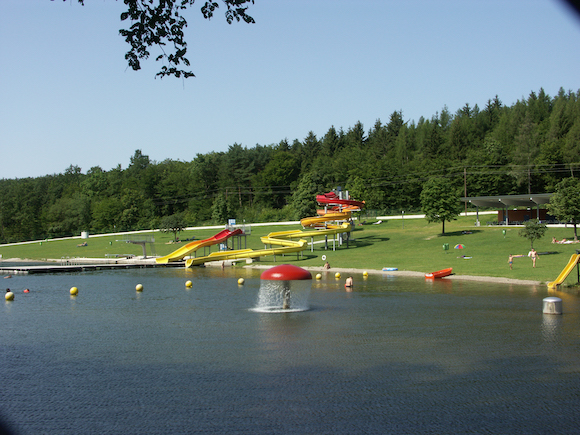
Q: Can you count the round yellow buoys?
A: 8